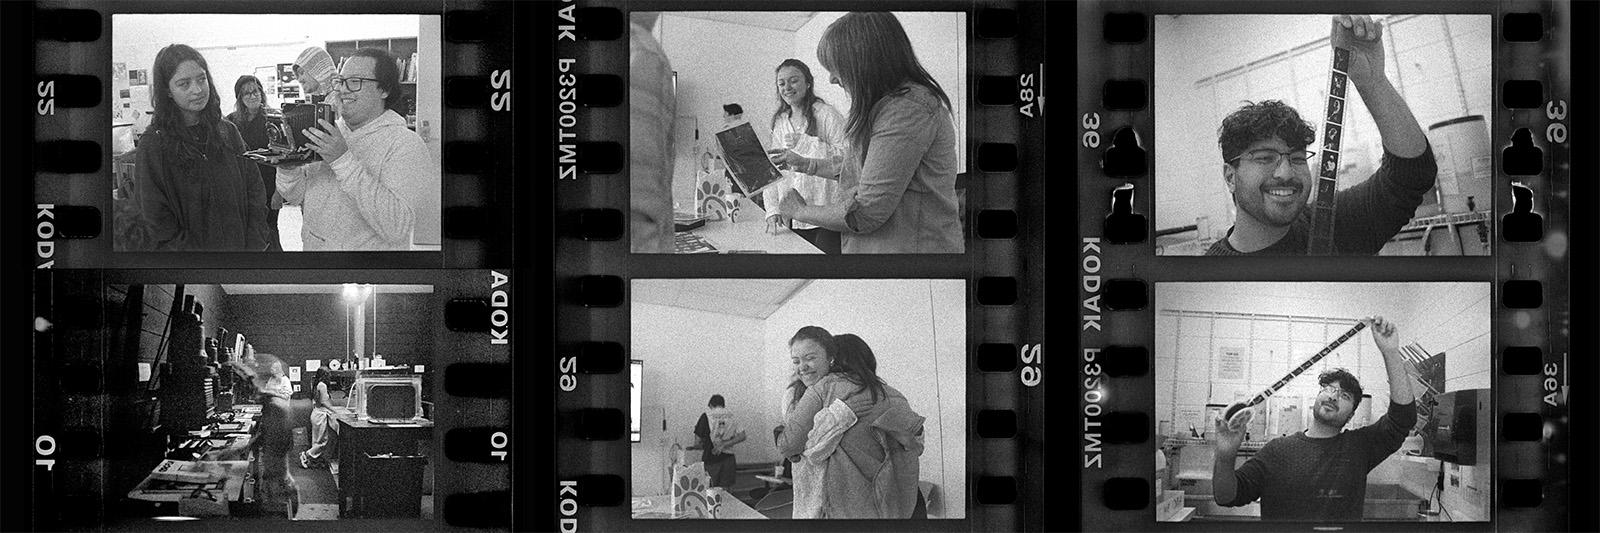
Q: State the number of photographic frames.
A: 6